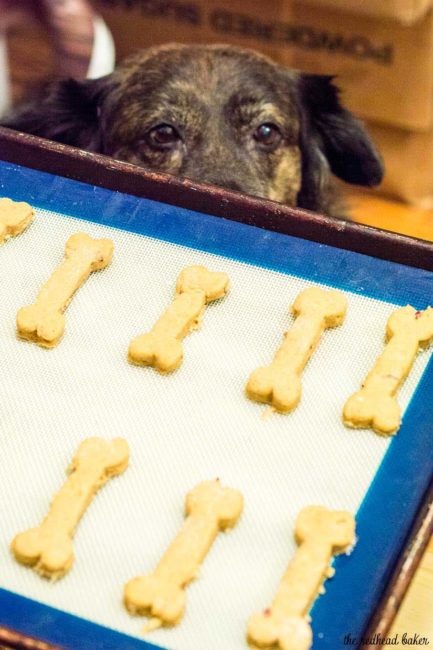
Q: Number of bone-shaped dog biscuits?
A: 8